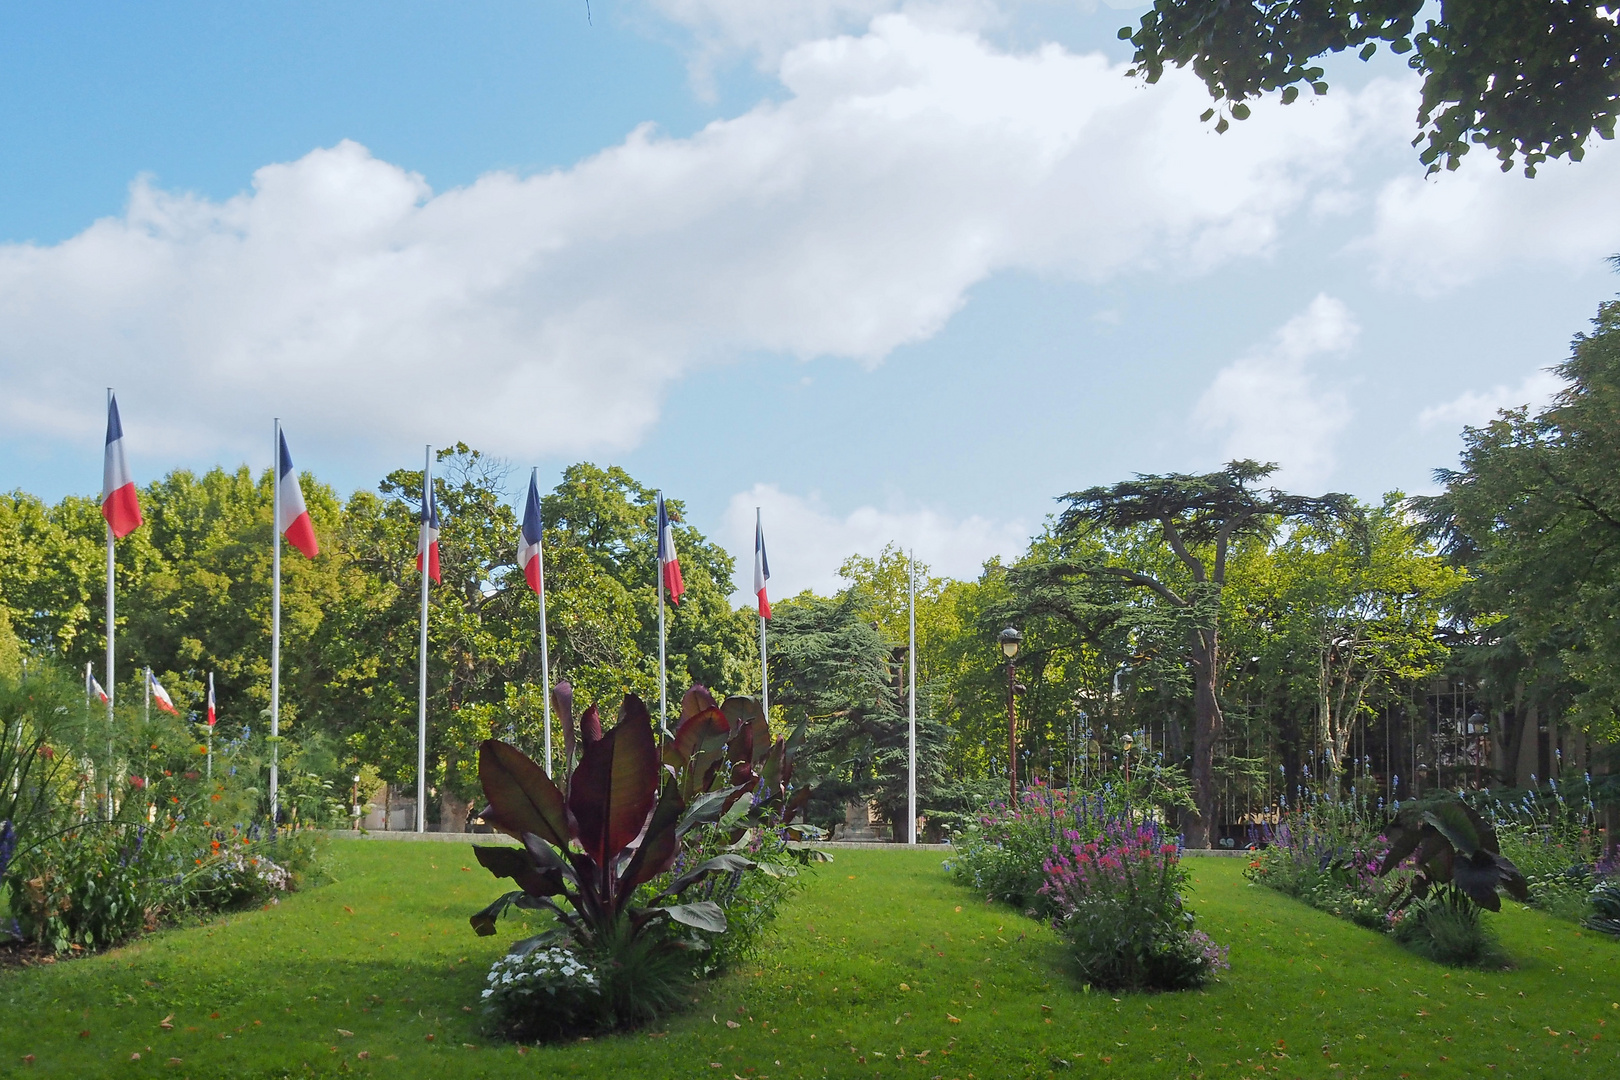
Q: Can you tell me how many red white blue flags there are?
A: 9